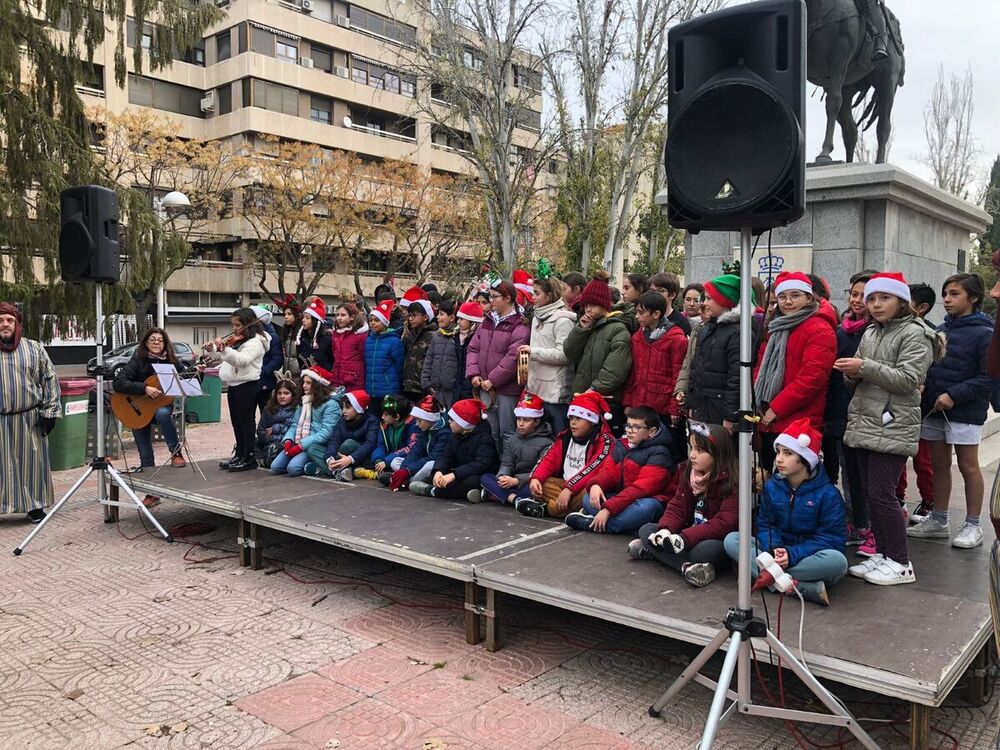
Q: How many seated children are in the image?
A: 11